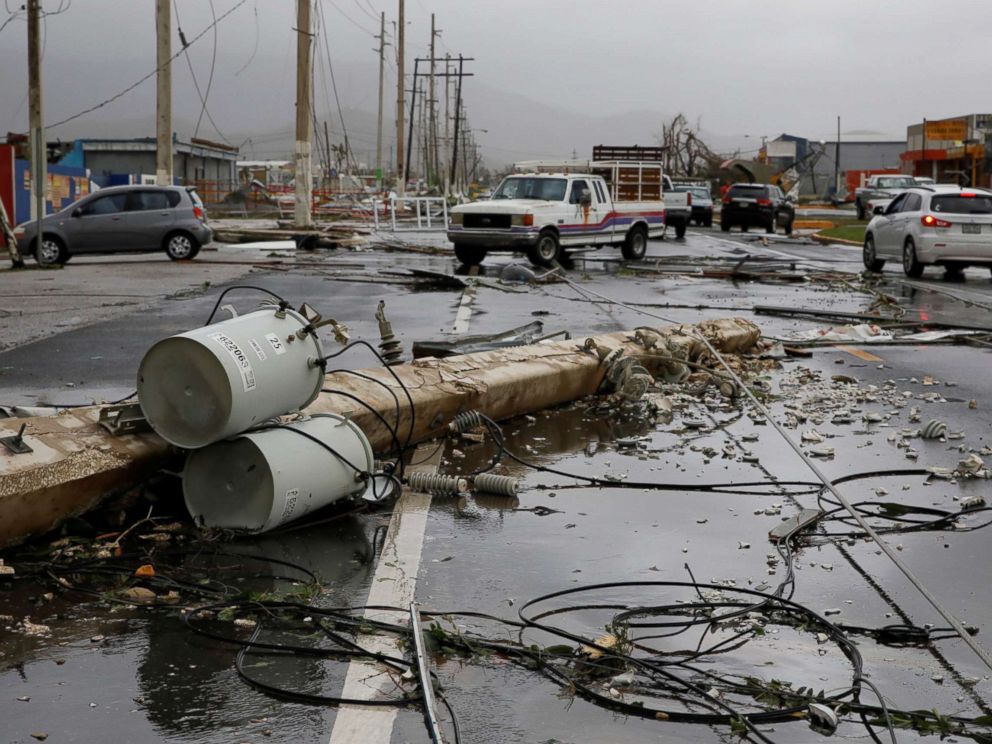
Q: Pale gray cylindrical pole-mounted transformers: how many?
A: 2